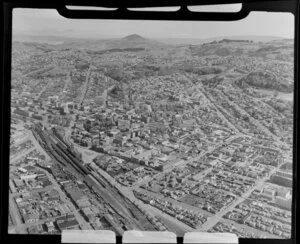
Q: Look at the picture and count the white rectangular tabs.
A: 3